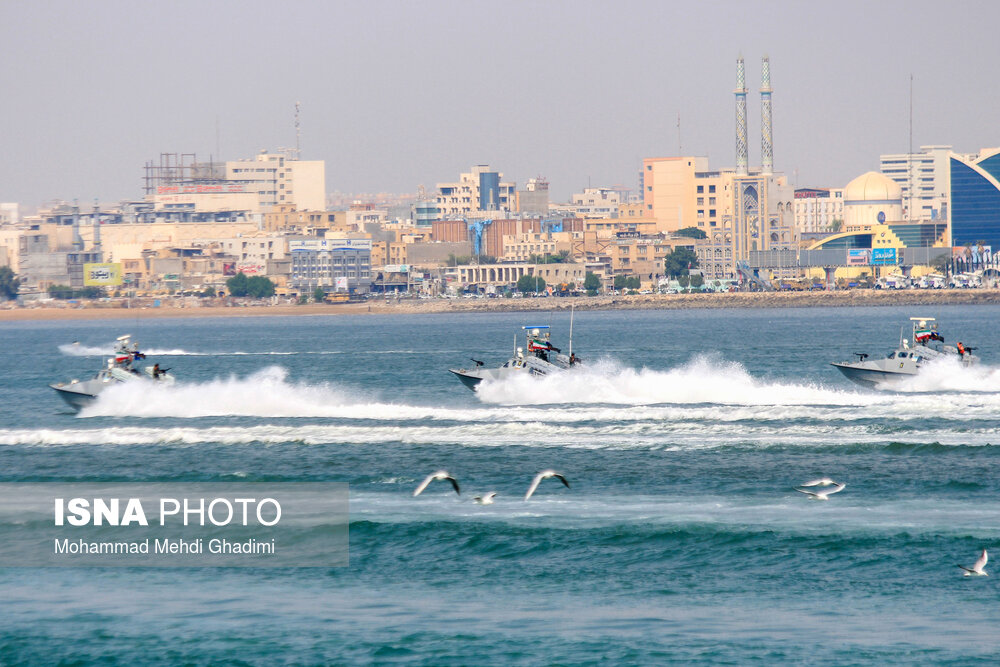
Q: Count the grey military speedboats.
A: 3